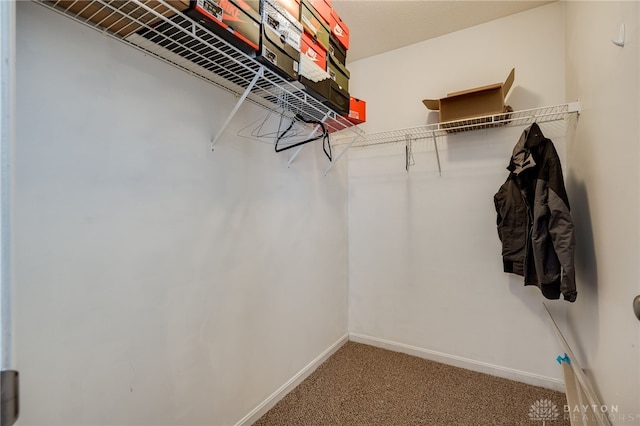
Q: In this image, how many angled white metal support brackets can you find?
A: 4